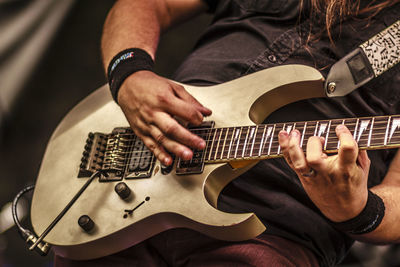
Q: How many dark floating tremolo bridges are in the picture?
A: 1